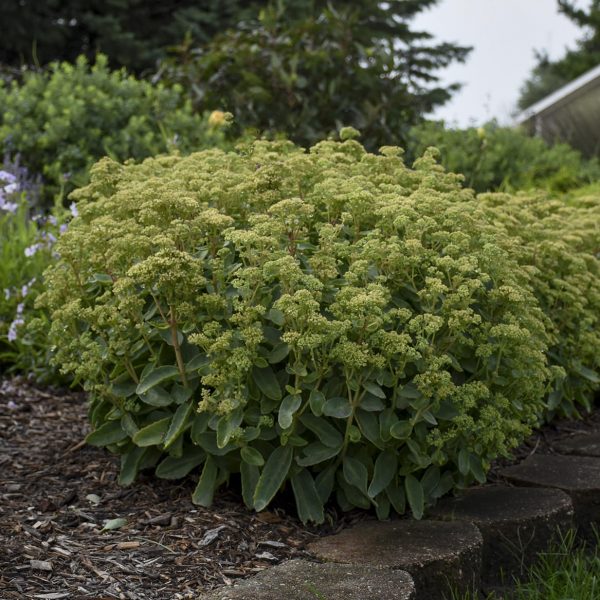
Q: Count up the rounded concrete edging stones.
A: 5